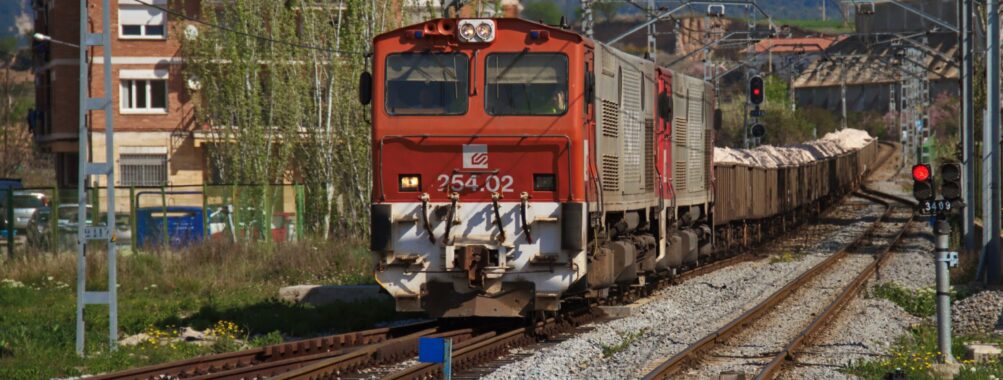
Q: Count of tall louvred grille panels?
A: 2